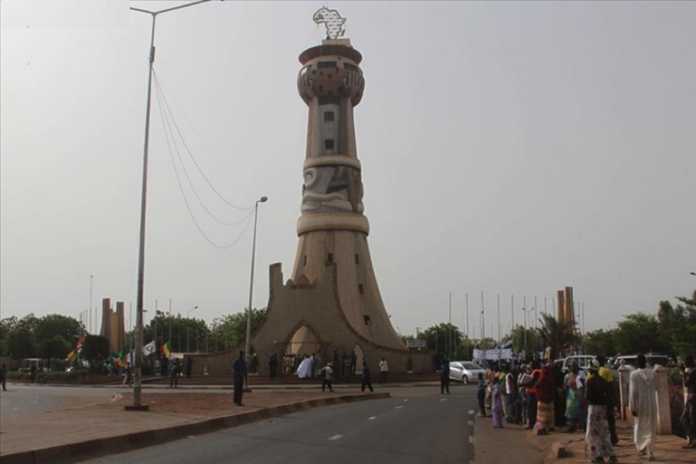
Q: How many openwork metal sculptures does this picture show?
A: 1